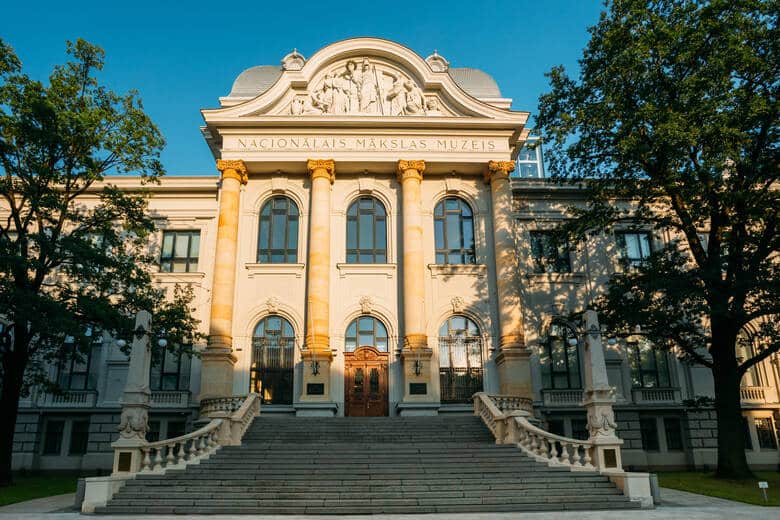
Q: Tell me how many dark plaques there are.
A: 4